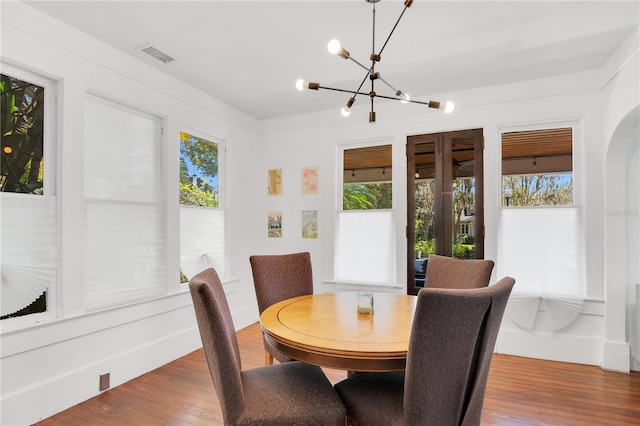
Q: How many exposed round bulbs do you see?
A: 5